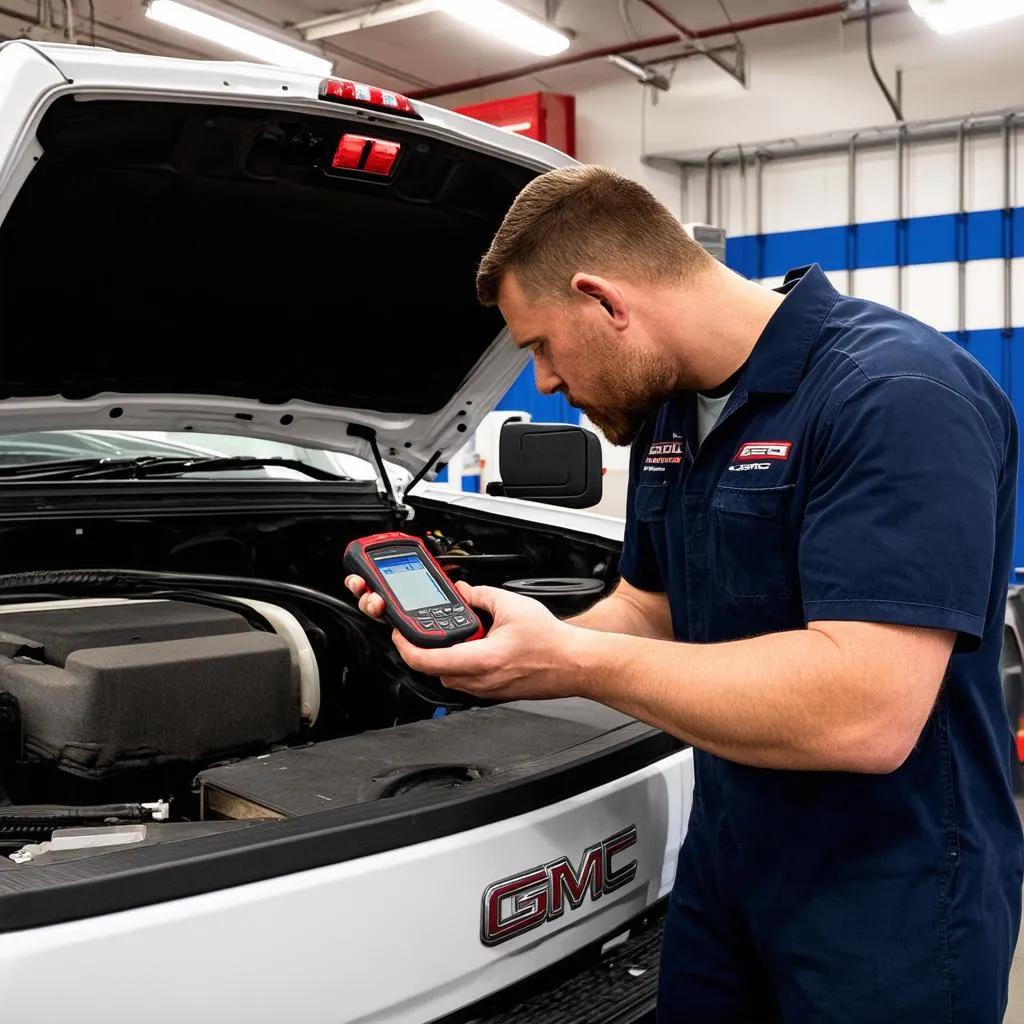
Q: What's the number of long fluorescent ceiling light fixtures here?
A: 3